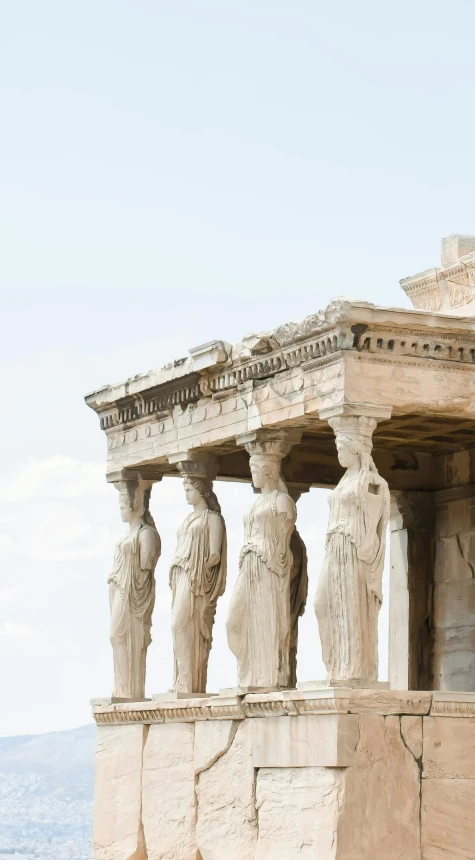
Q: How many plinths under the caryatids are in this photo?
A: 4